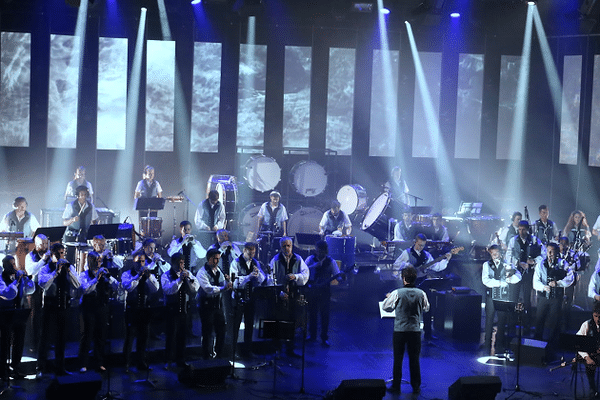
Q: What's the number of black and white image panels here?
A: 14